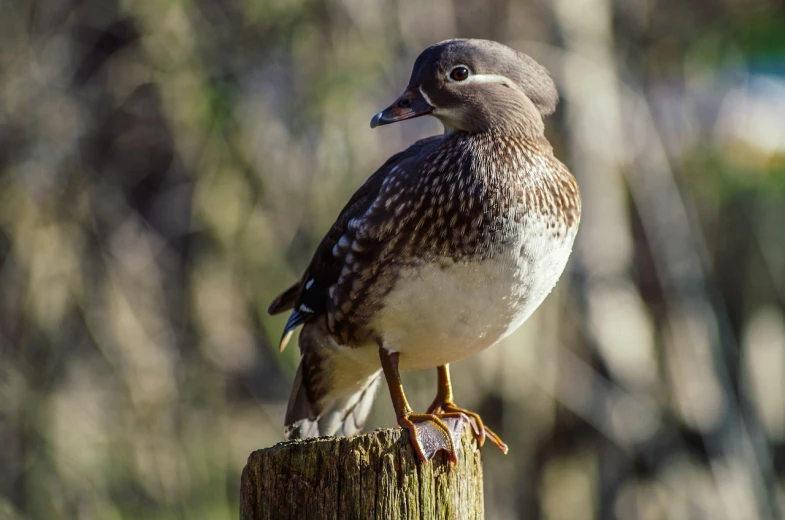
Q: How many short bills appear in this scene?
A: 1